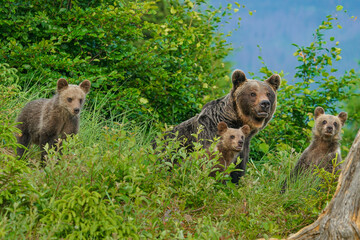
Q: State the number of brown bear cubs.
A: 3